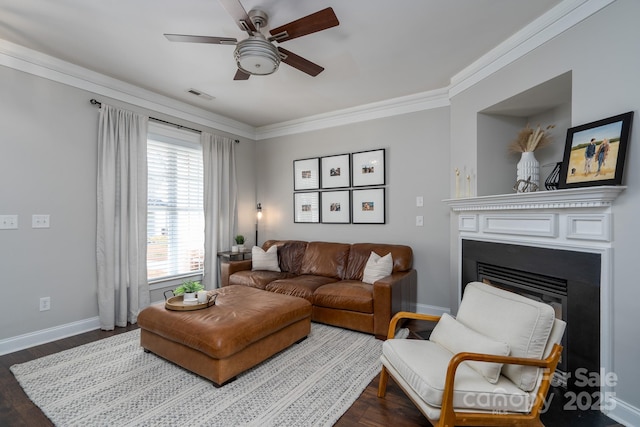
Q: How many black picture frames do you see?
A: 7